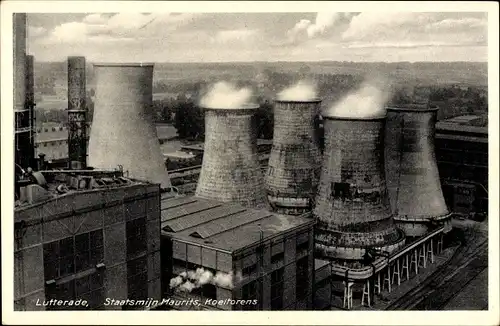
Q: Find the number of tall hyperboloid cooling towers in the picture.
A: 5